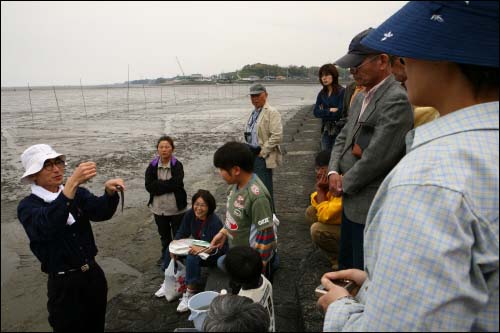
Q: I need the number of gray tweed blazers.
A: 1